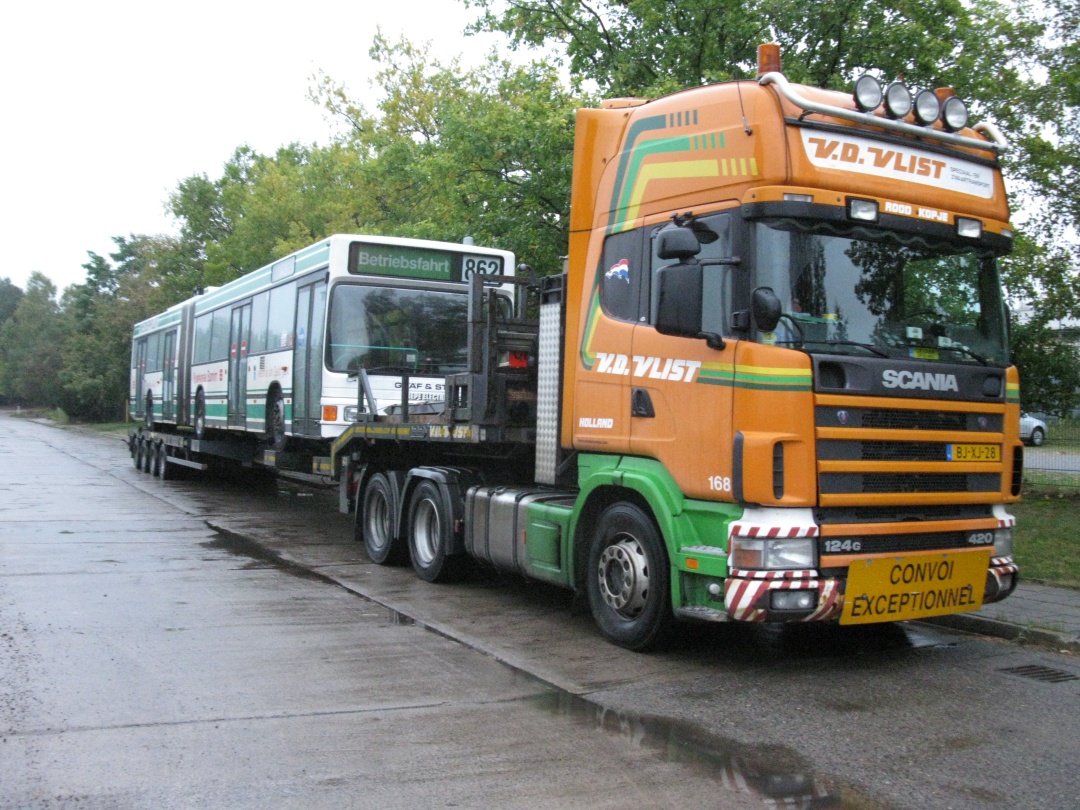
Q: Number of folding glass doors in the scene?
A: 4